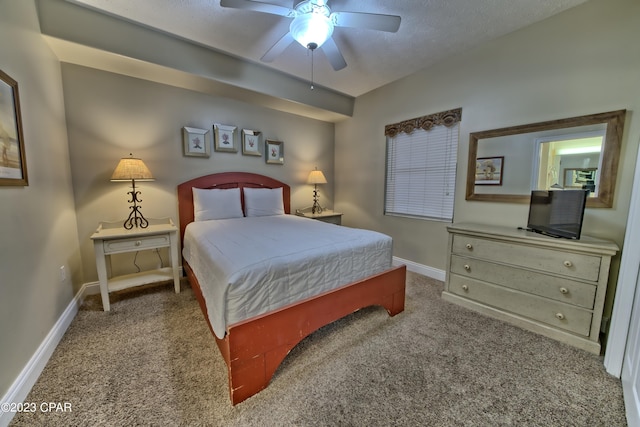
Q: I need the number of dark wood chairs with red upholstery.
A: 0